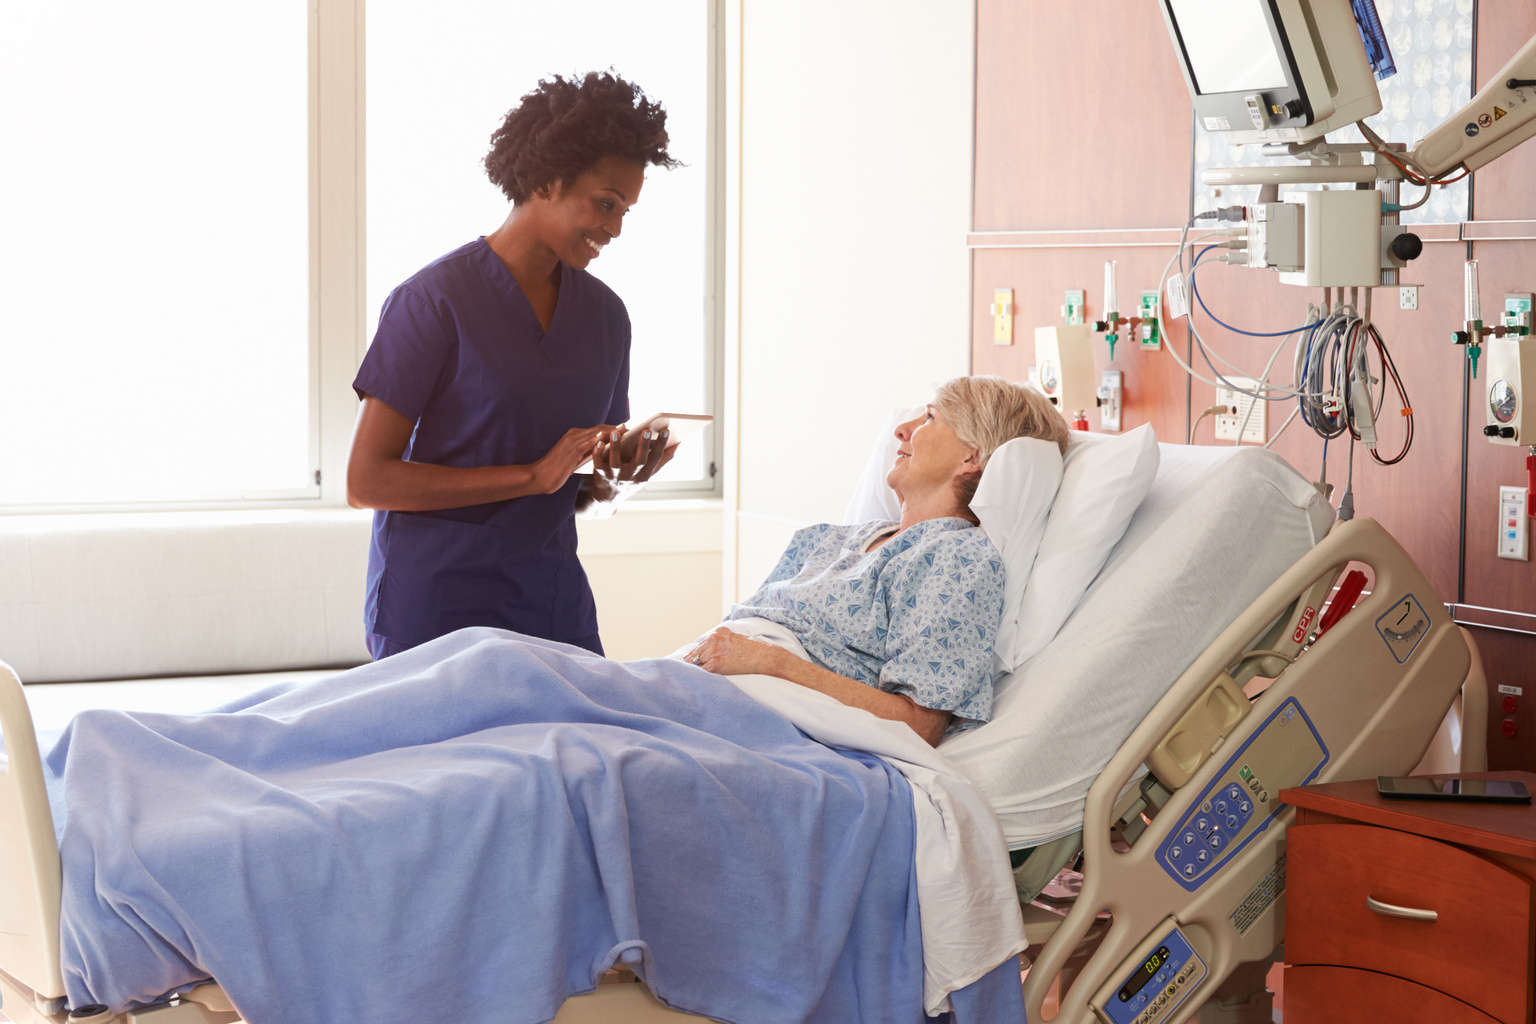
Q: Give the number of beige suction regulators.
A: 2